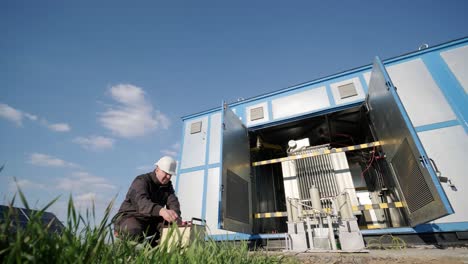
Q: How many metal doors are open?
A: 2